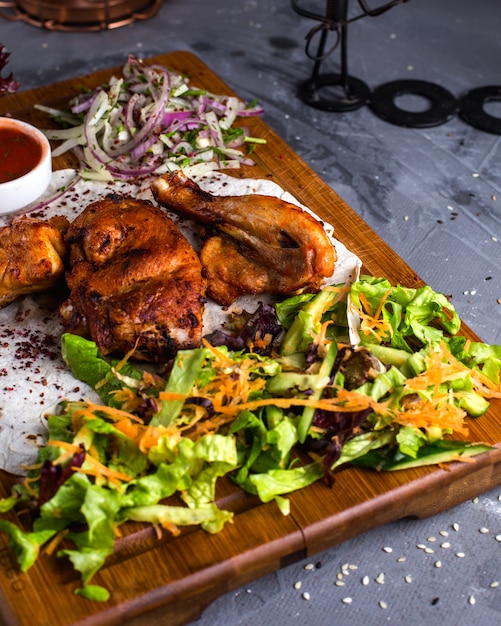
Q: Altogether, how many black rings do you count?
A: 3